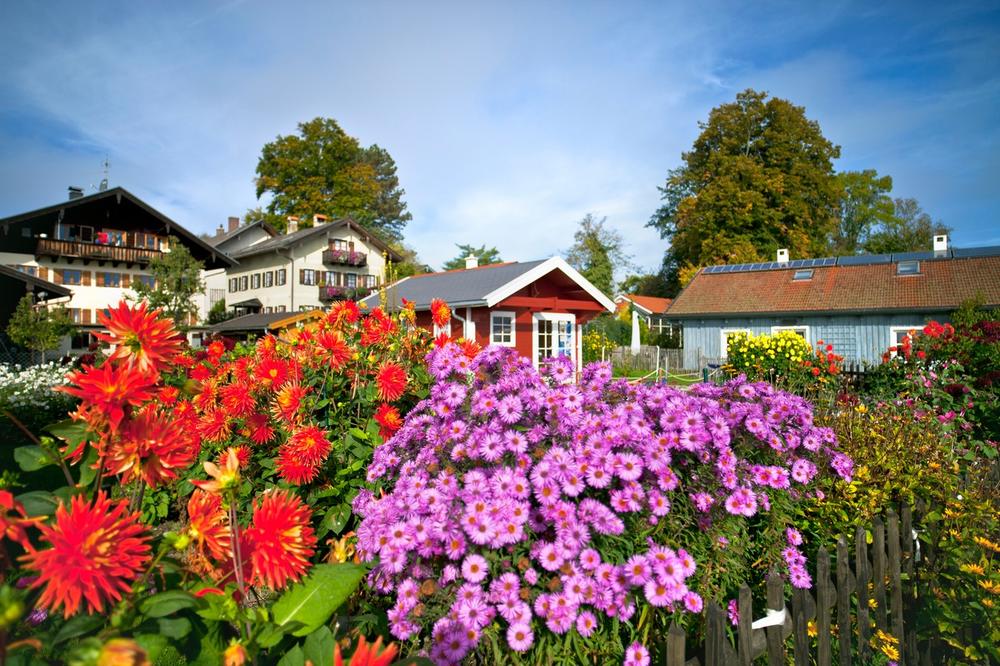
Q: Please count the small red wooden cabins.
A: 1